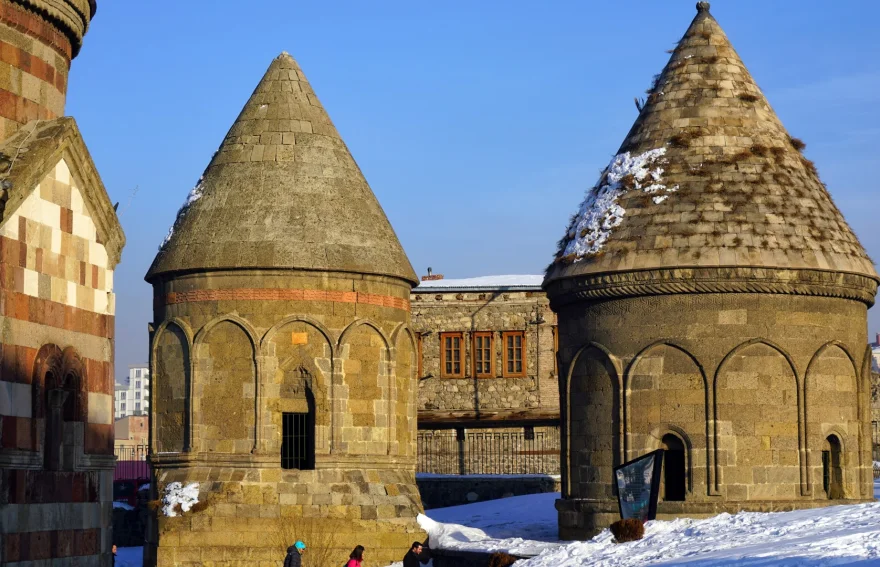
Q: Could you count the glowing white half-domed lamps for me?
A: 0